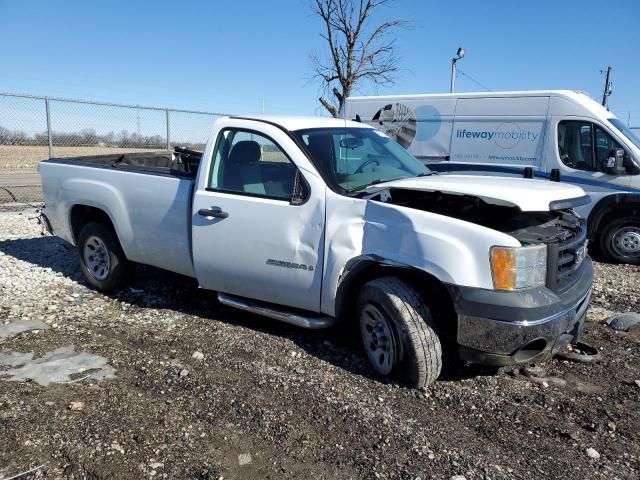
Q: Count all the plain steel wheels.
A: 3